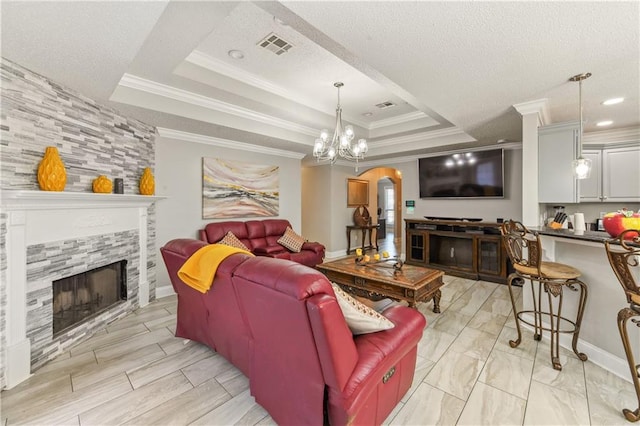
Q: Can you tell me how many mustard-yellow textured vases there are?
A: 3